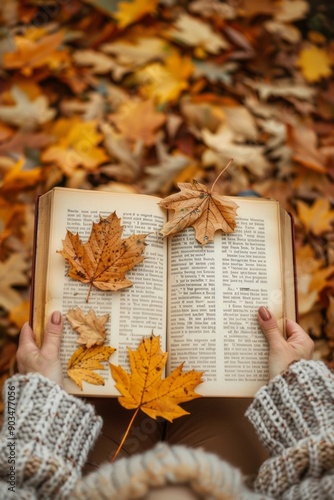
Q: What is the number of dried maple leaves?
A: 5